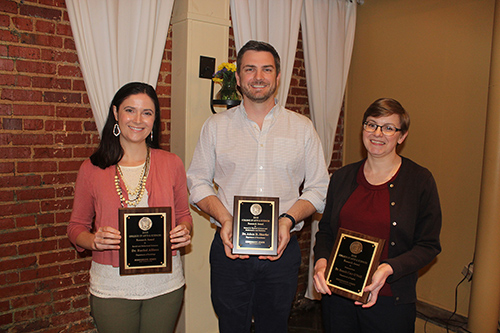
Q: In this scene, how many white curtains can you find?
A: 3